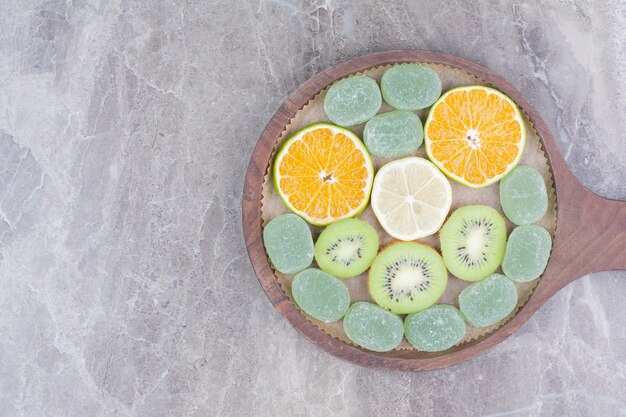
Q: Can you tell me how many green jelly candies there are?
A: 10